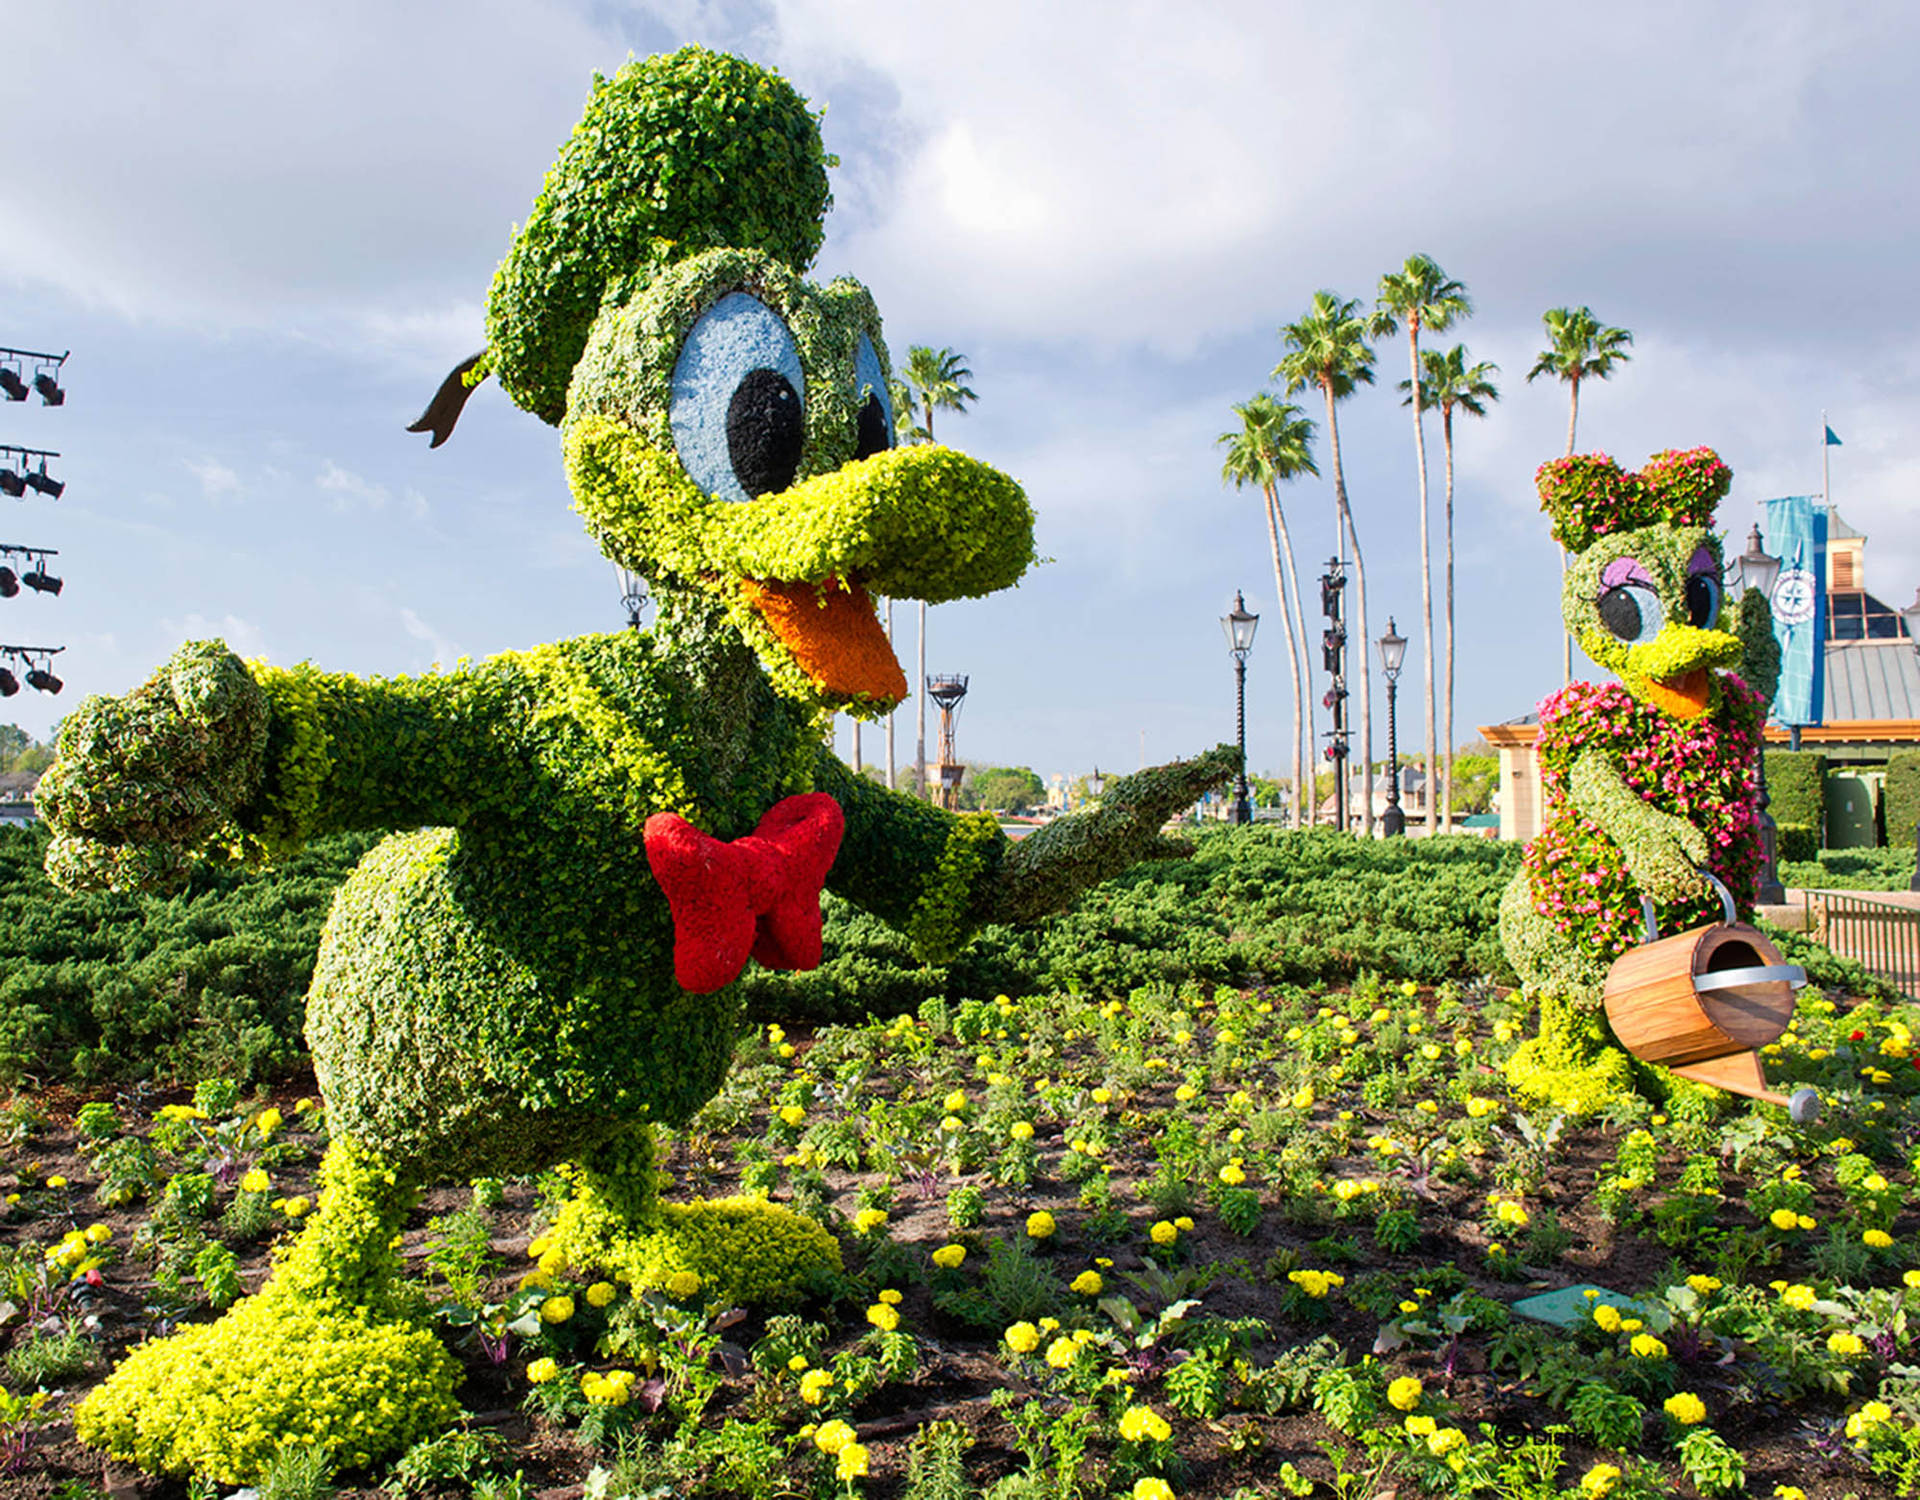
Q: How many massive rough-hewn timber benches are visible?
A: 0